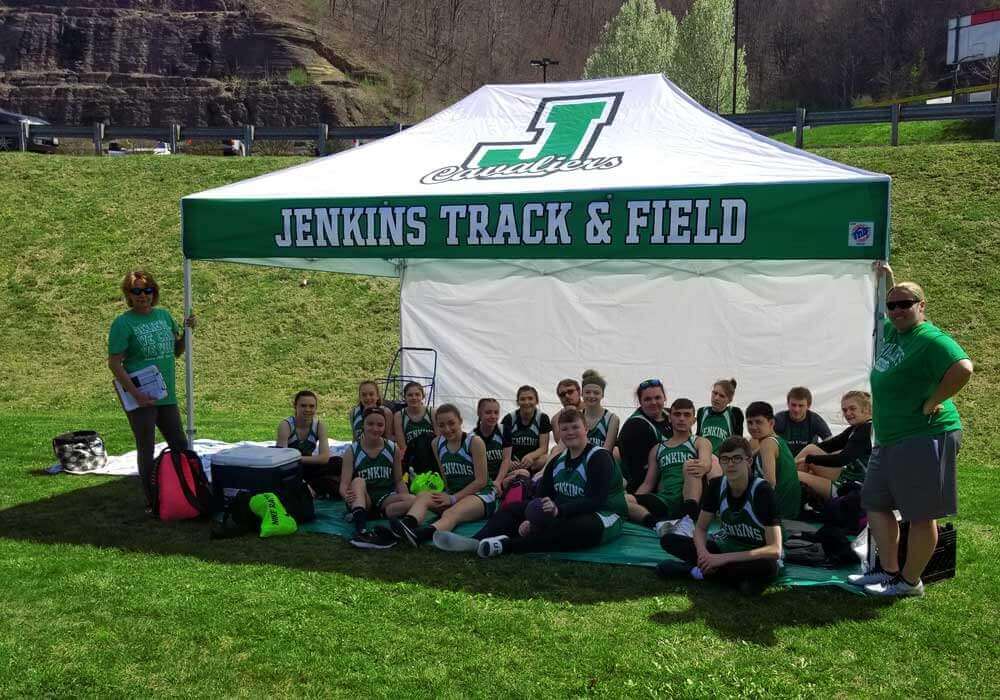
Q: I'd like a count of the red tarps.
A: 0